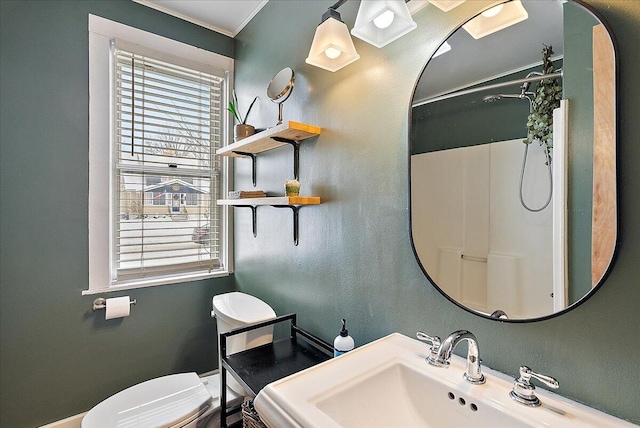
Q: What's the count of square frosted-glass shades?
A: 3